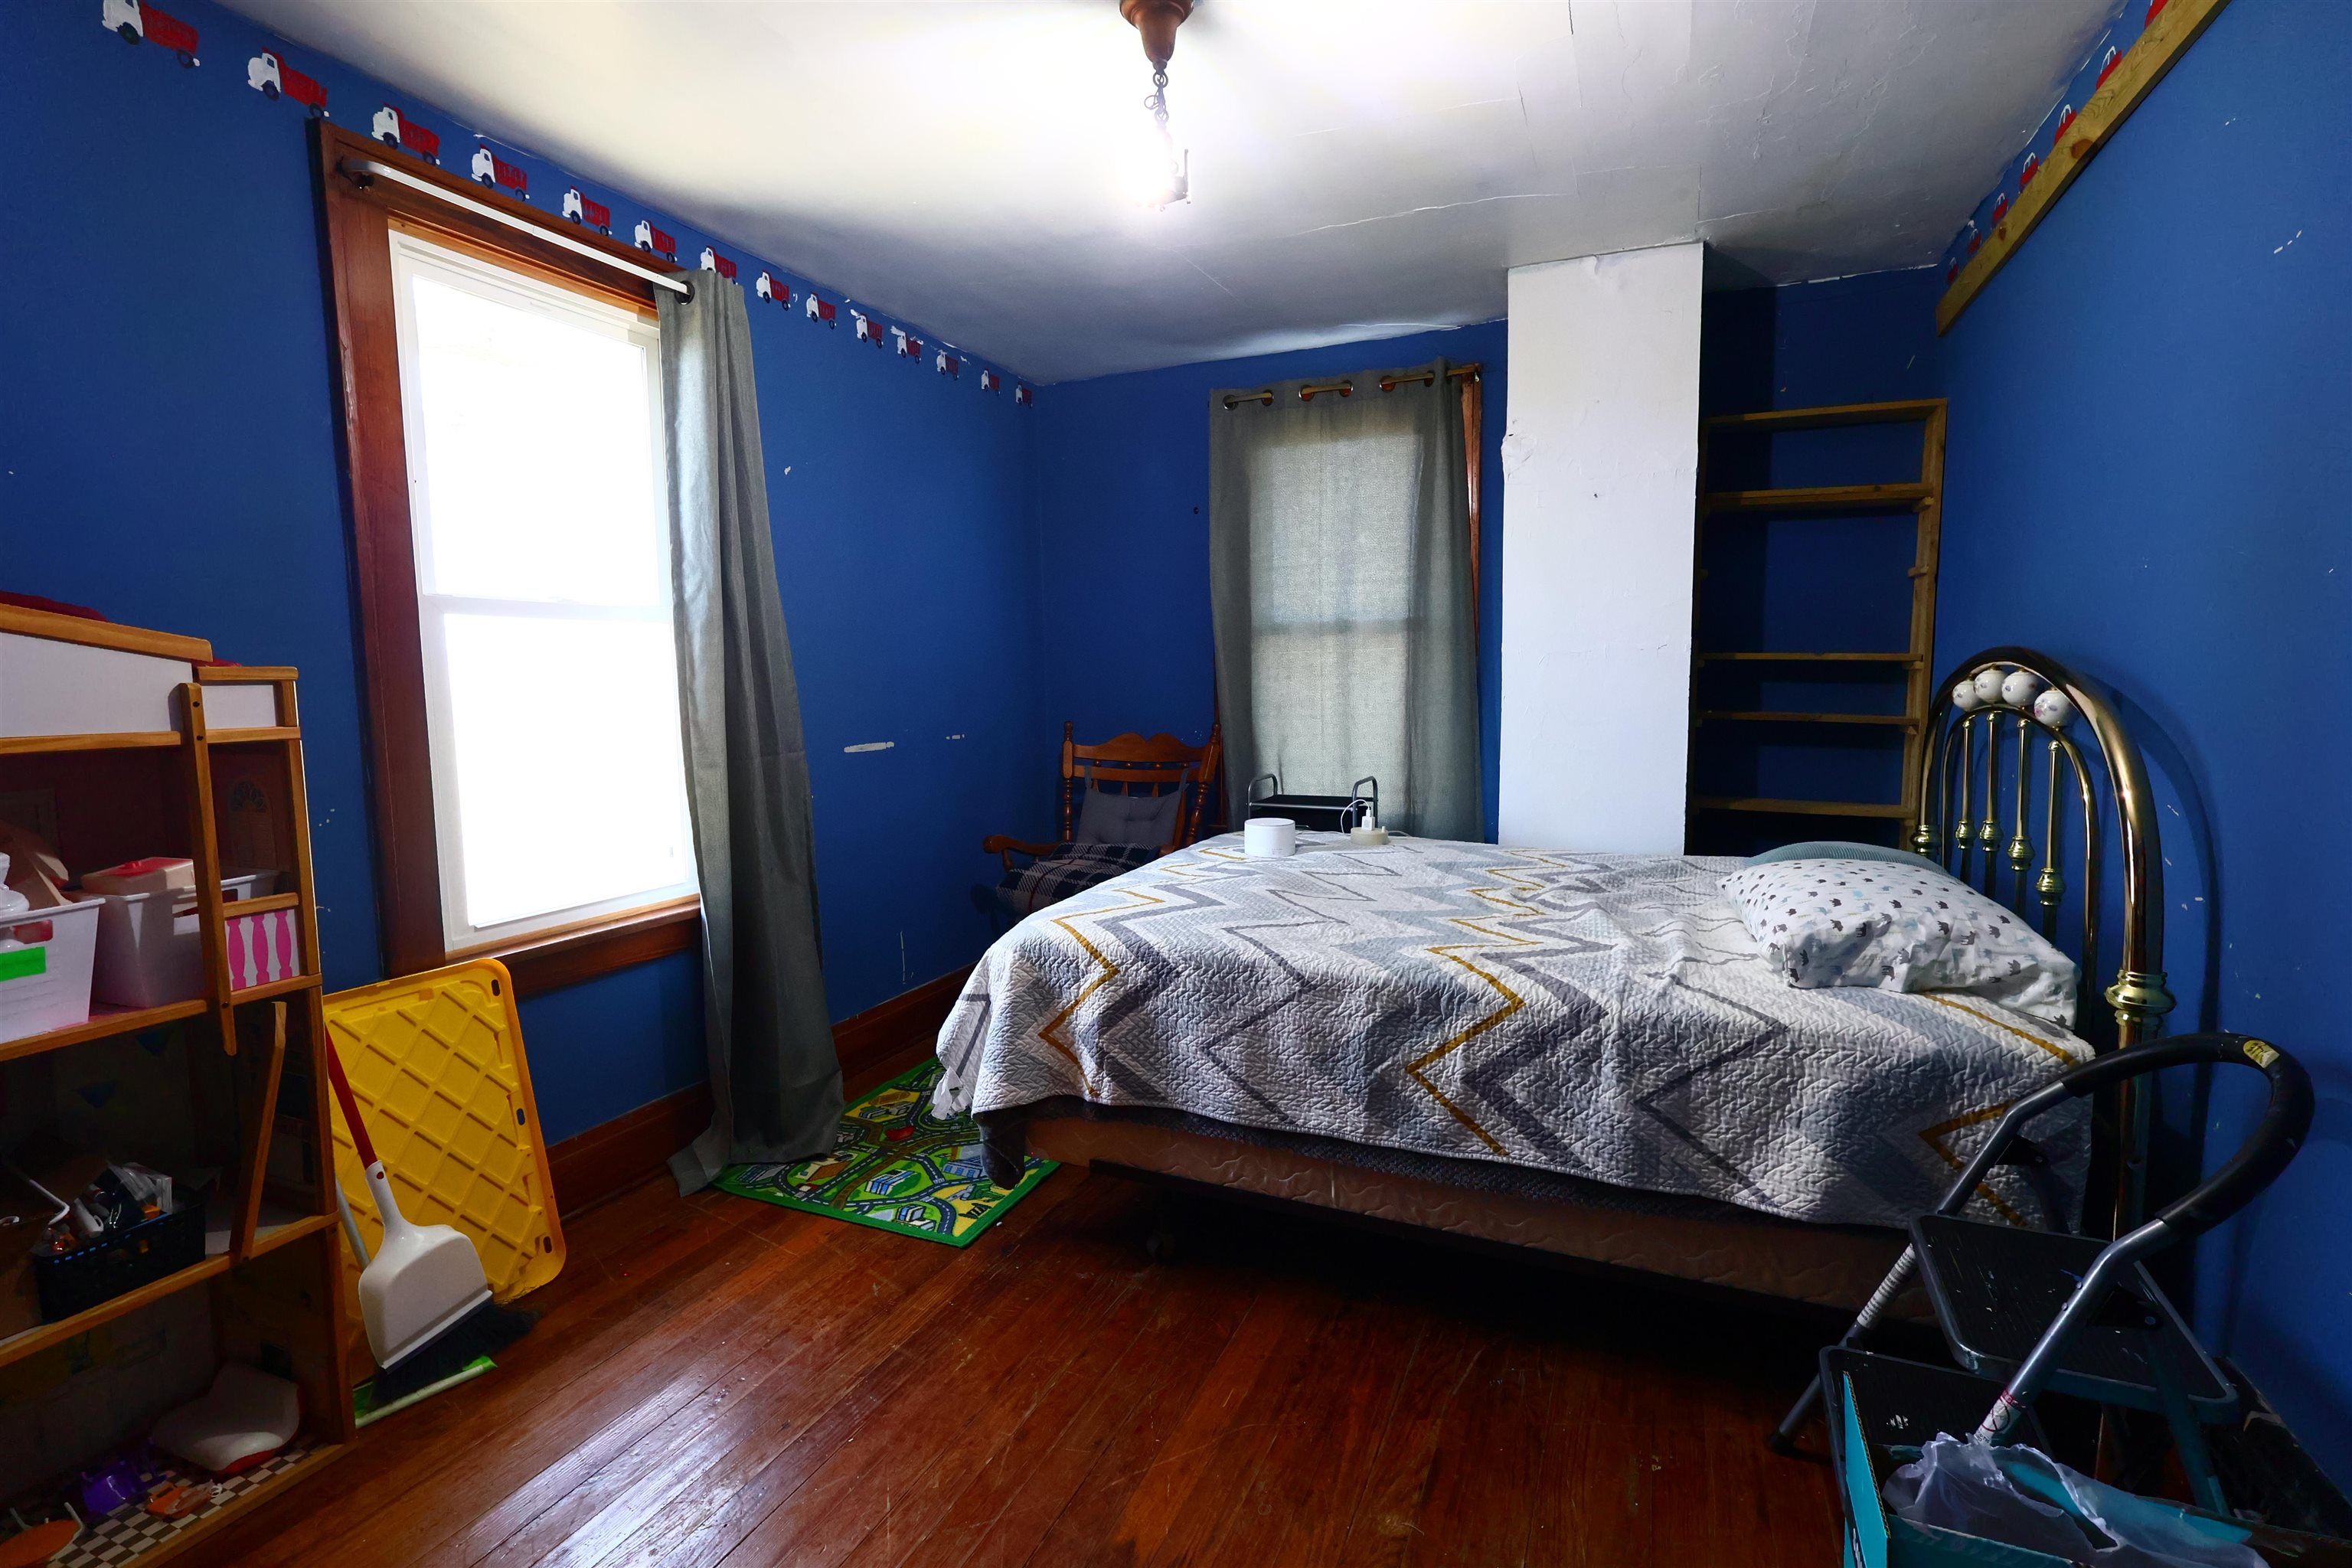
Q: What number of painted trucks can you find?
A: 14